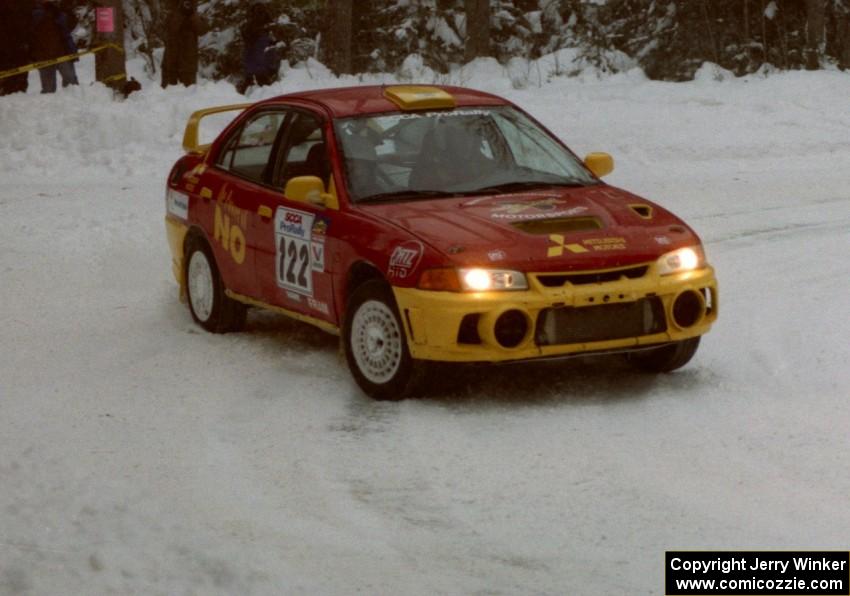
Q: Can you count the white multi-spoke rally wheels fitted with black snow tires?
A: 2